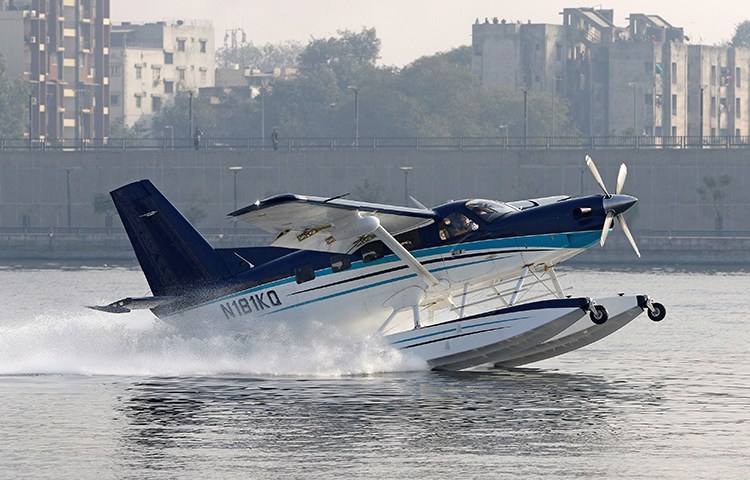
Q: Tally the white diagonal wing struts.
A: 1